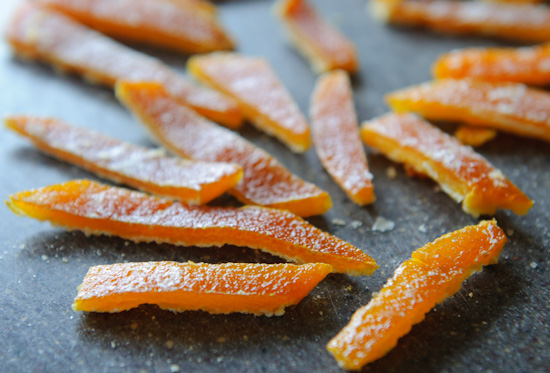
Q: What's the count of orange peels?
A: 14